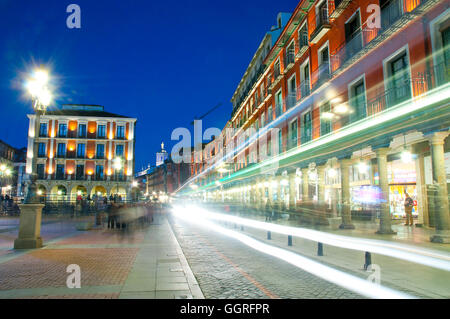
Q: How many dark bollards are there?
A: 4